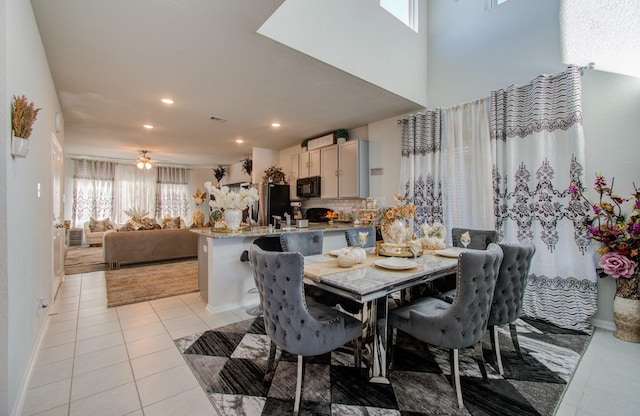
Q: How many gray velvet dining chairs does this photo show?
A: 6